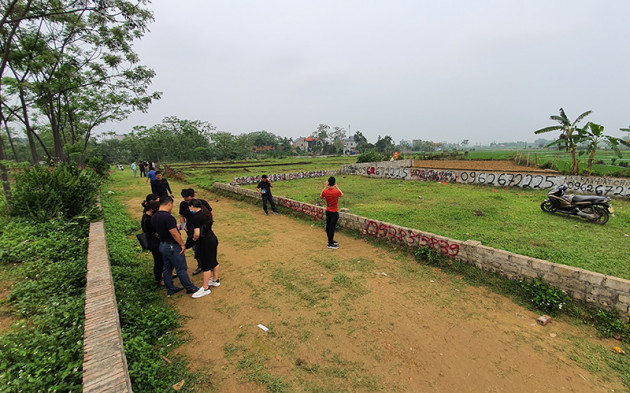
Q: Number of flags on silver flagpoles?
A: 0